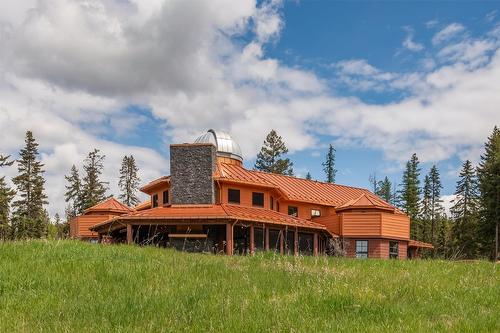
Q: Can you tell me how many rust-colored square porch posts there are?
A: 7